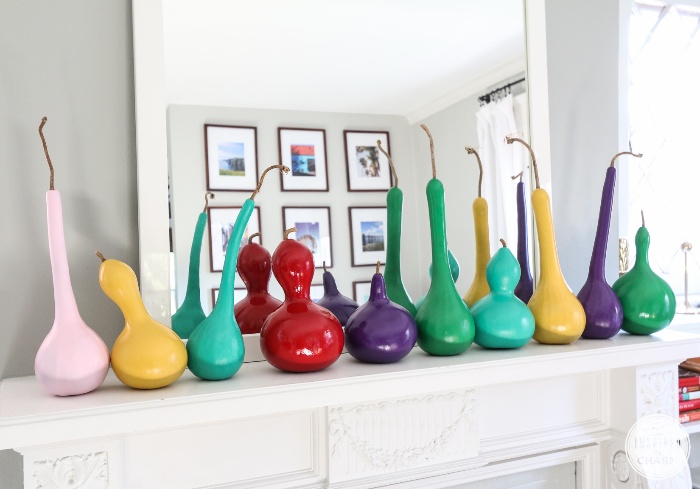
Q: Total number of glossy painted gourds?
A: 10